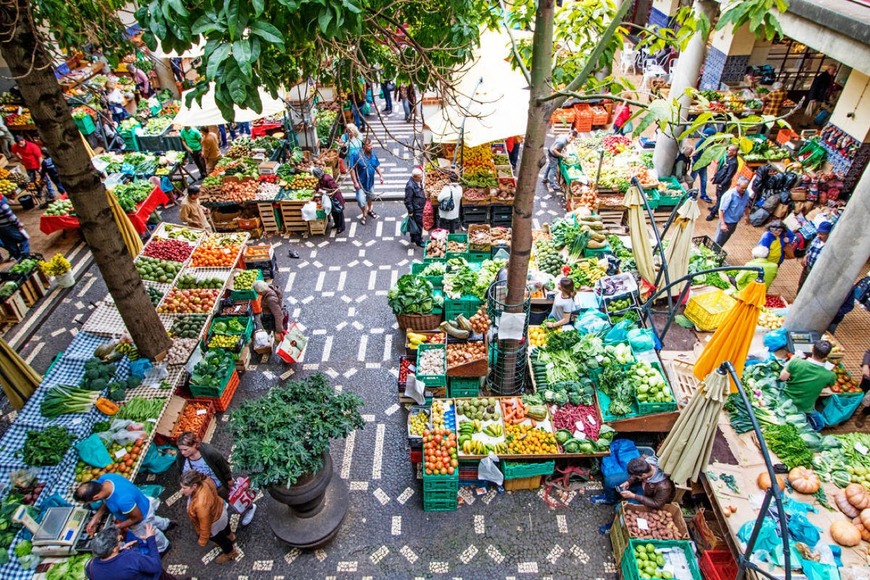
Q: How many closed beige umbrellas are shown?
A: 3